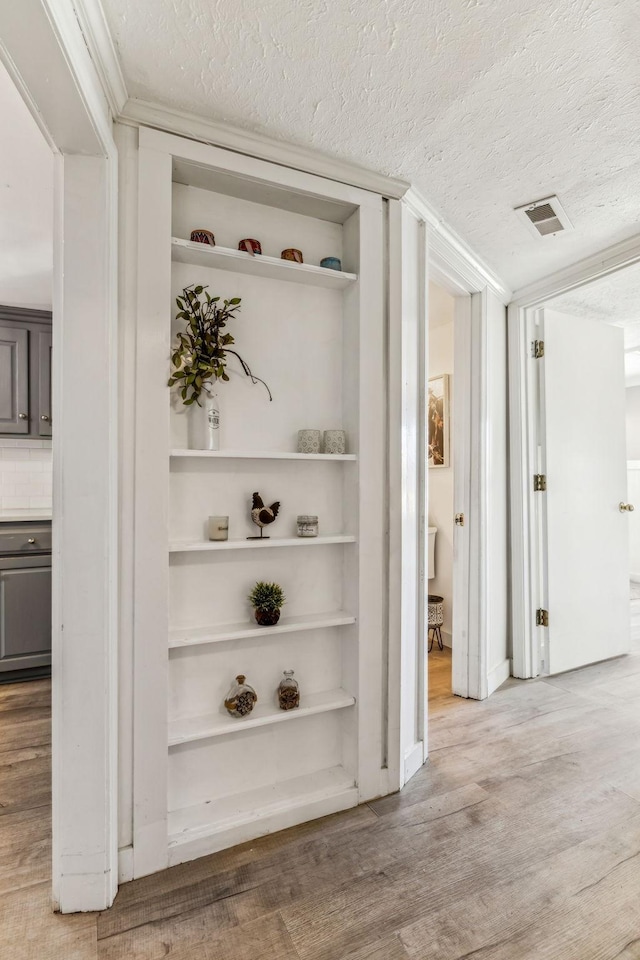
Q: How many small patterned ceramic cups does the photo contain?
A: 2